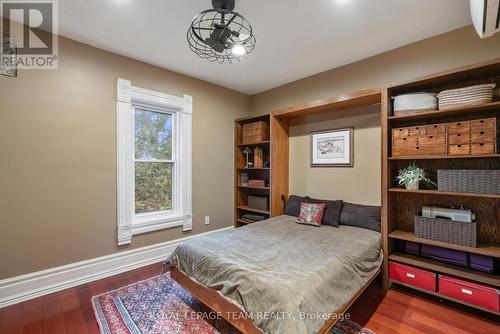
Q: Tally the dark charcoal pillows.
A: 3